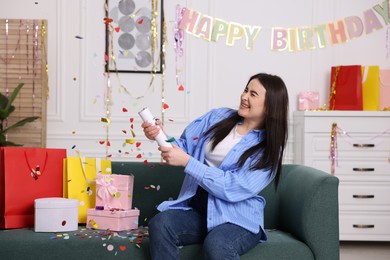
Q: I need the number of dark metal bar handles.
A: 4